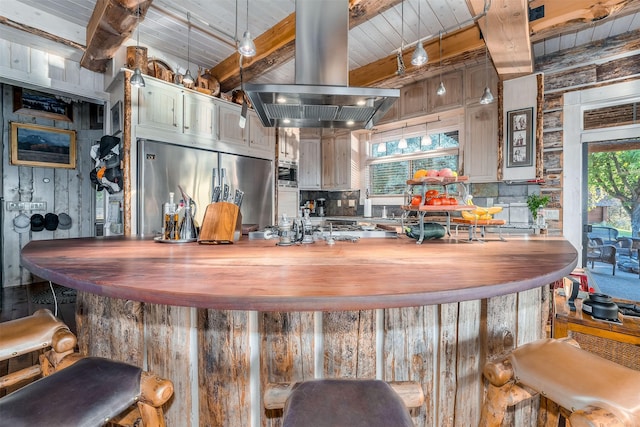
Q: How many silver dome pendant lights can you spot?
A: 6